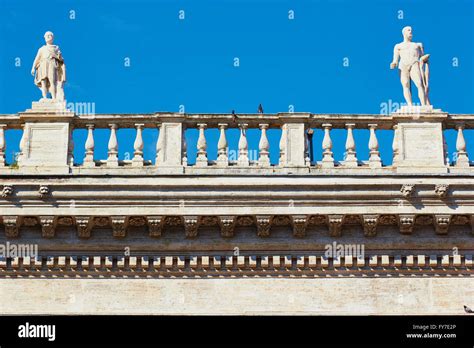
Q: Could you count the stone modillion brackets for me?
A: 13